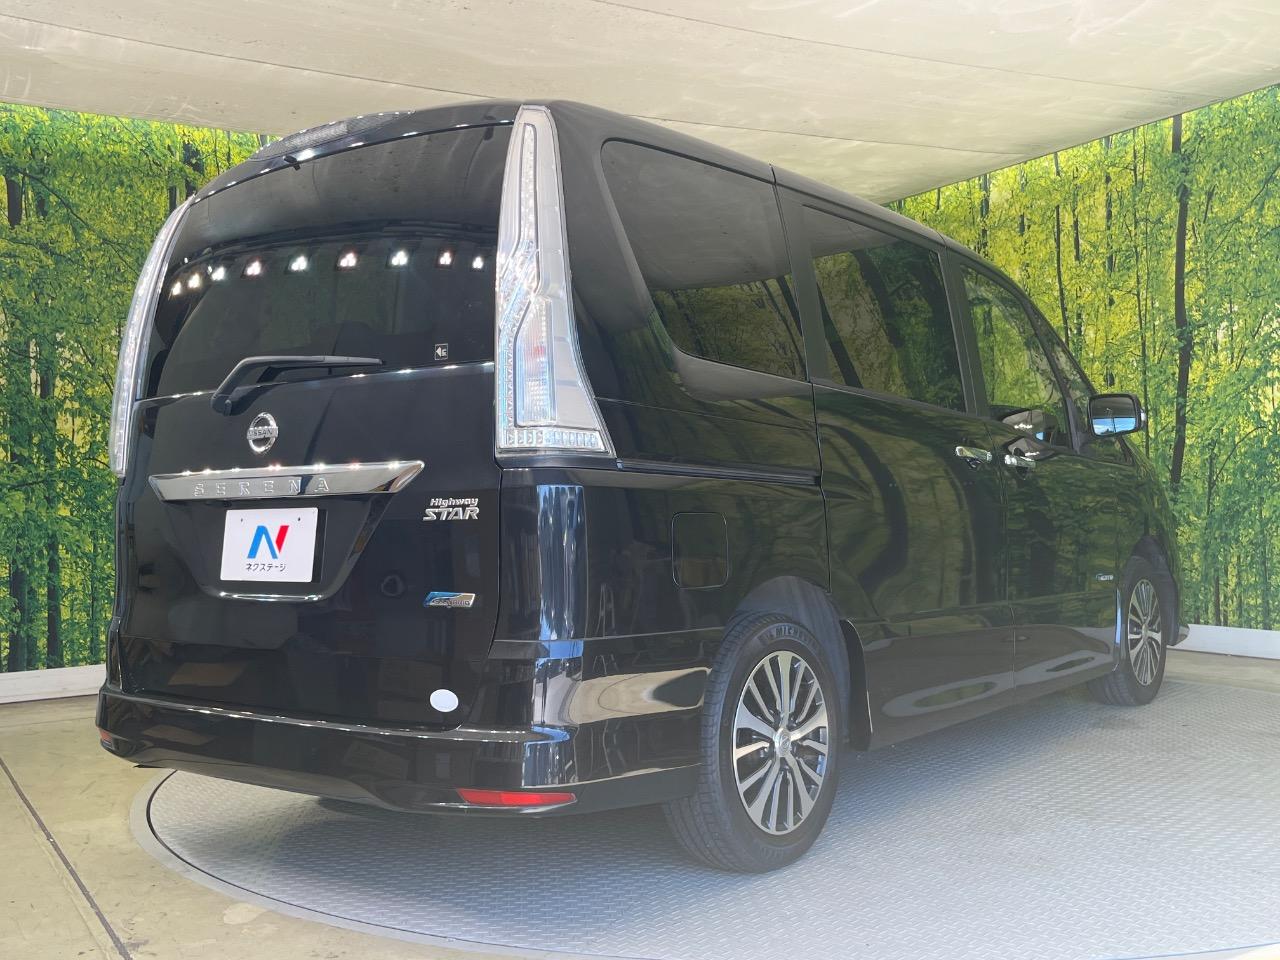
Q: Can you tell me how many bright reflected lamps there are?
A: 9